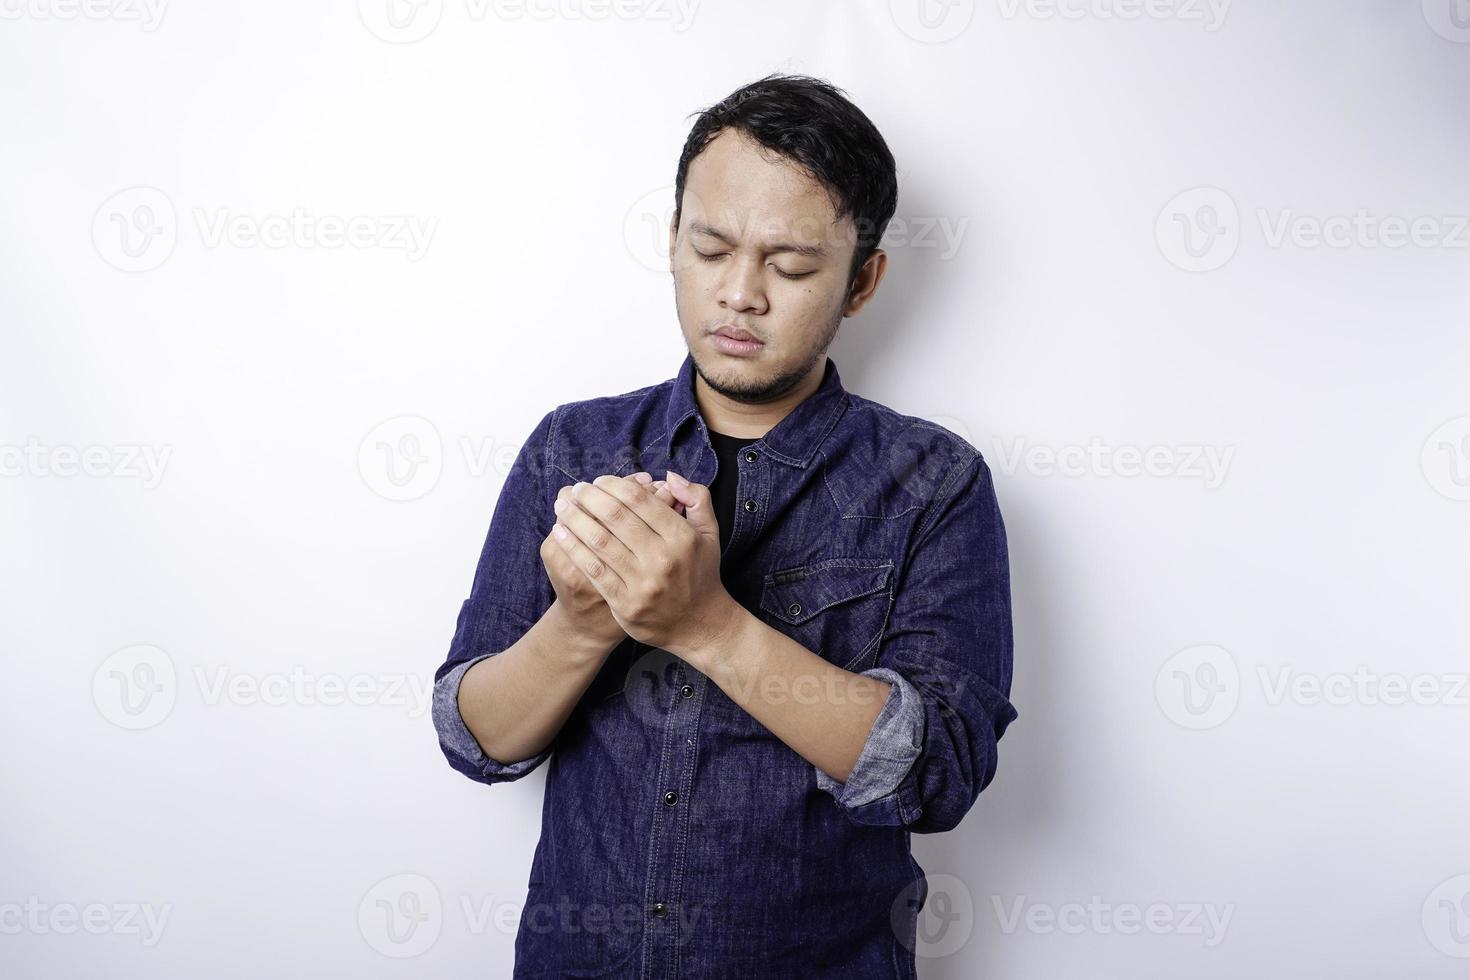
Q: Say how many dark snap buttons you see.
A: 6